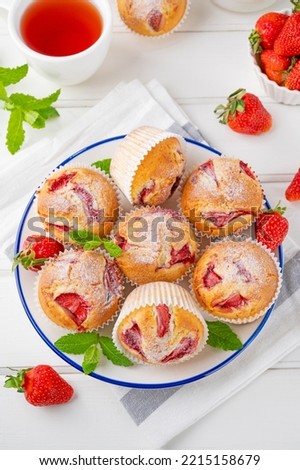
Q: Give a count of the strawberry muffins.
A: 8